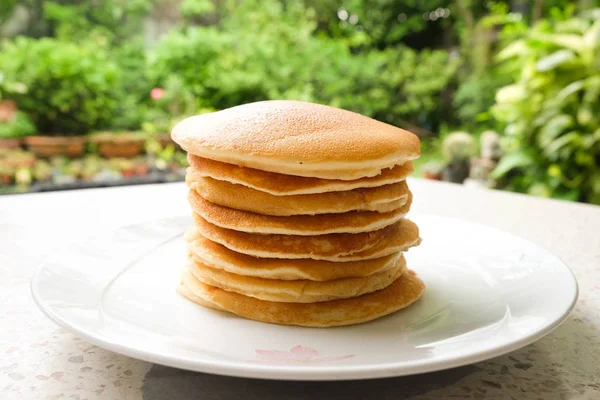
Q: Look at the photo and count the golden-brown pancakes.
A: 8